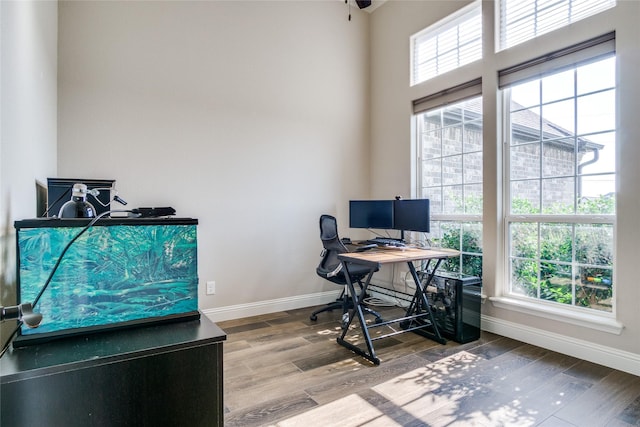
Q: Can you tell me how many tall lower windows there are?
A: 2